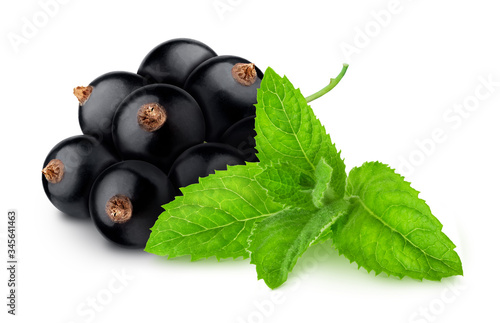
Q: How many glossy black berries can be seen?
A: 8